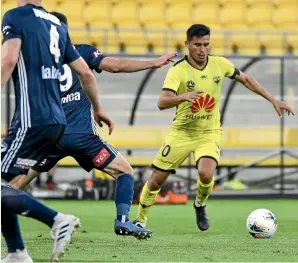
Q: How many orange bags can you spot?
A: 1